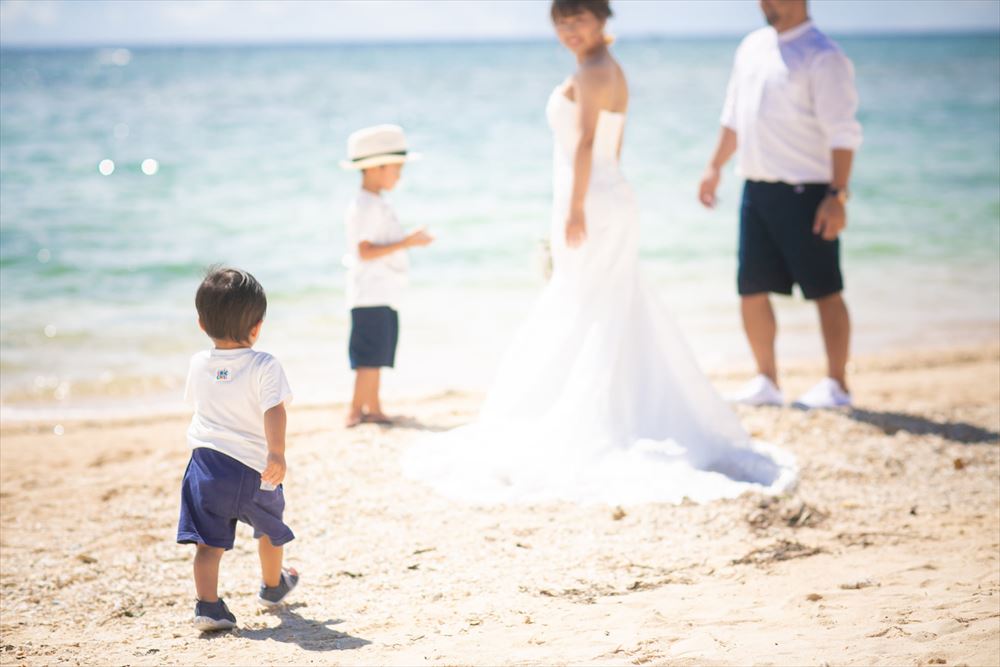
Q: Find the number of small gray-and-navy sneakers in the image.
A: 2